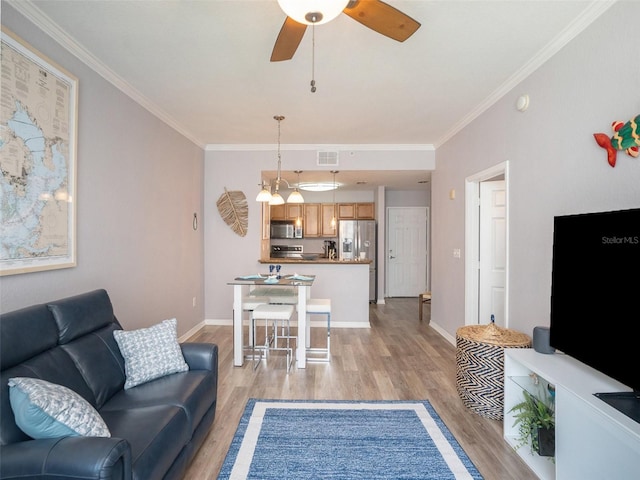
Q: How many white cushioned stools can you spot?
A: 4